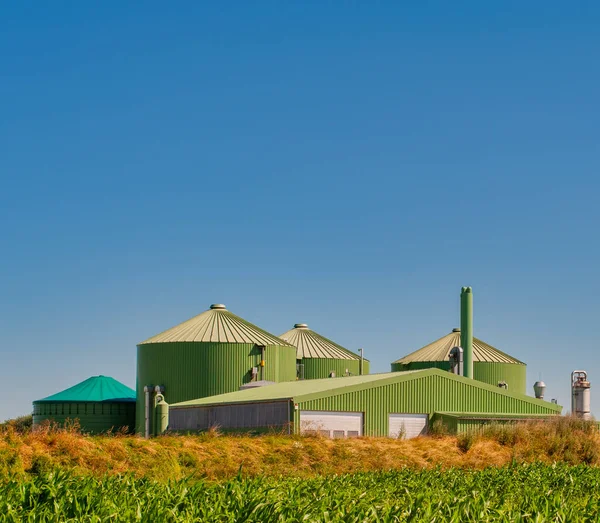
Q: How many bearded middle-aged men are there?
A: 0